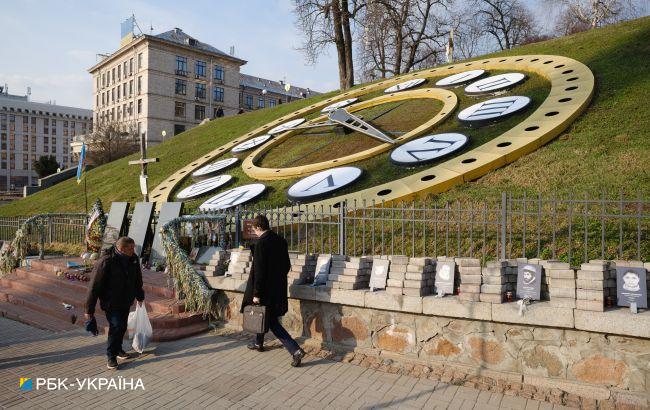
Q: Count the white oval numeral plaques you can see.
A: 12